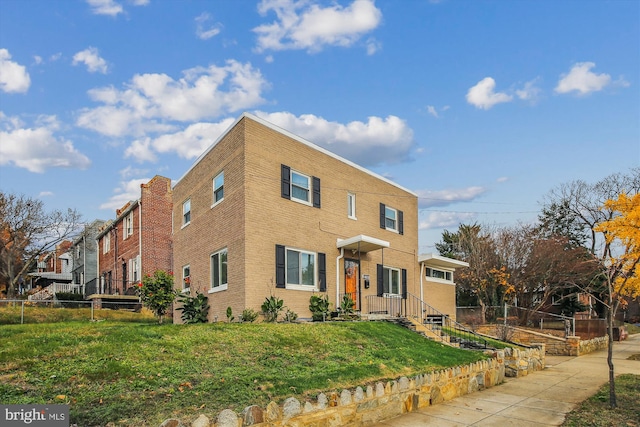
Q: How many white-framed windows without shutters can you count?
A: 6